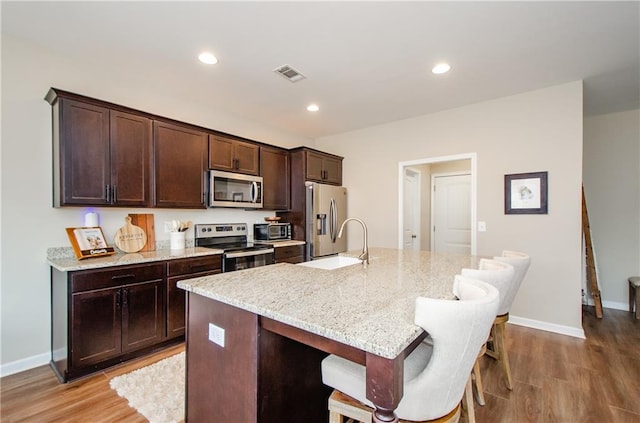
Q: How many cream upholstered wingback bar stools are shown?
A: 3